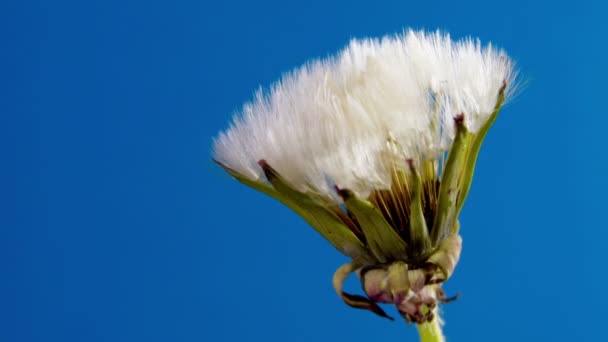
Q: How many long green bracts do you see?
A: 6